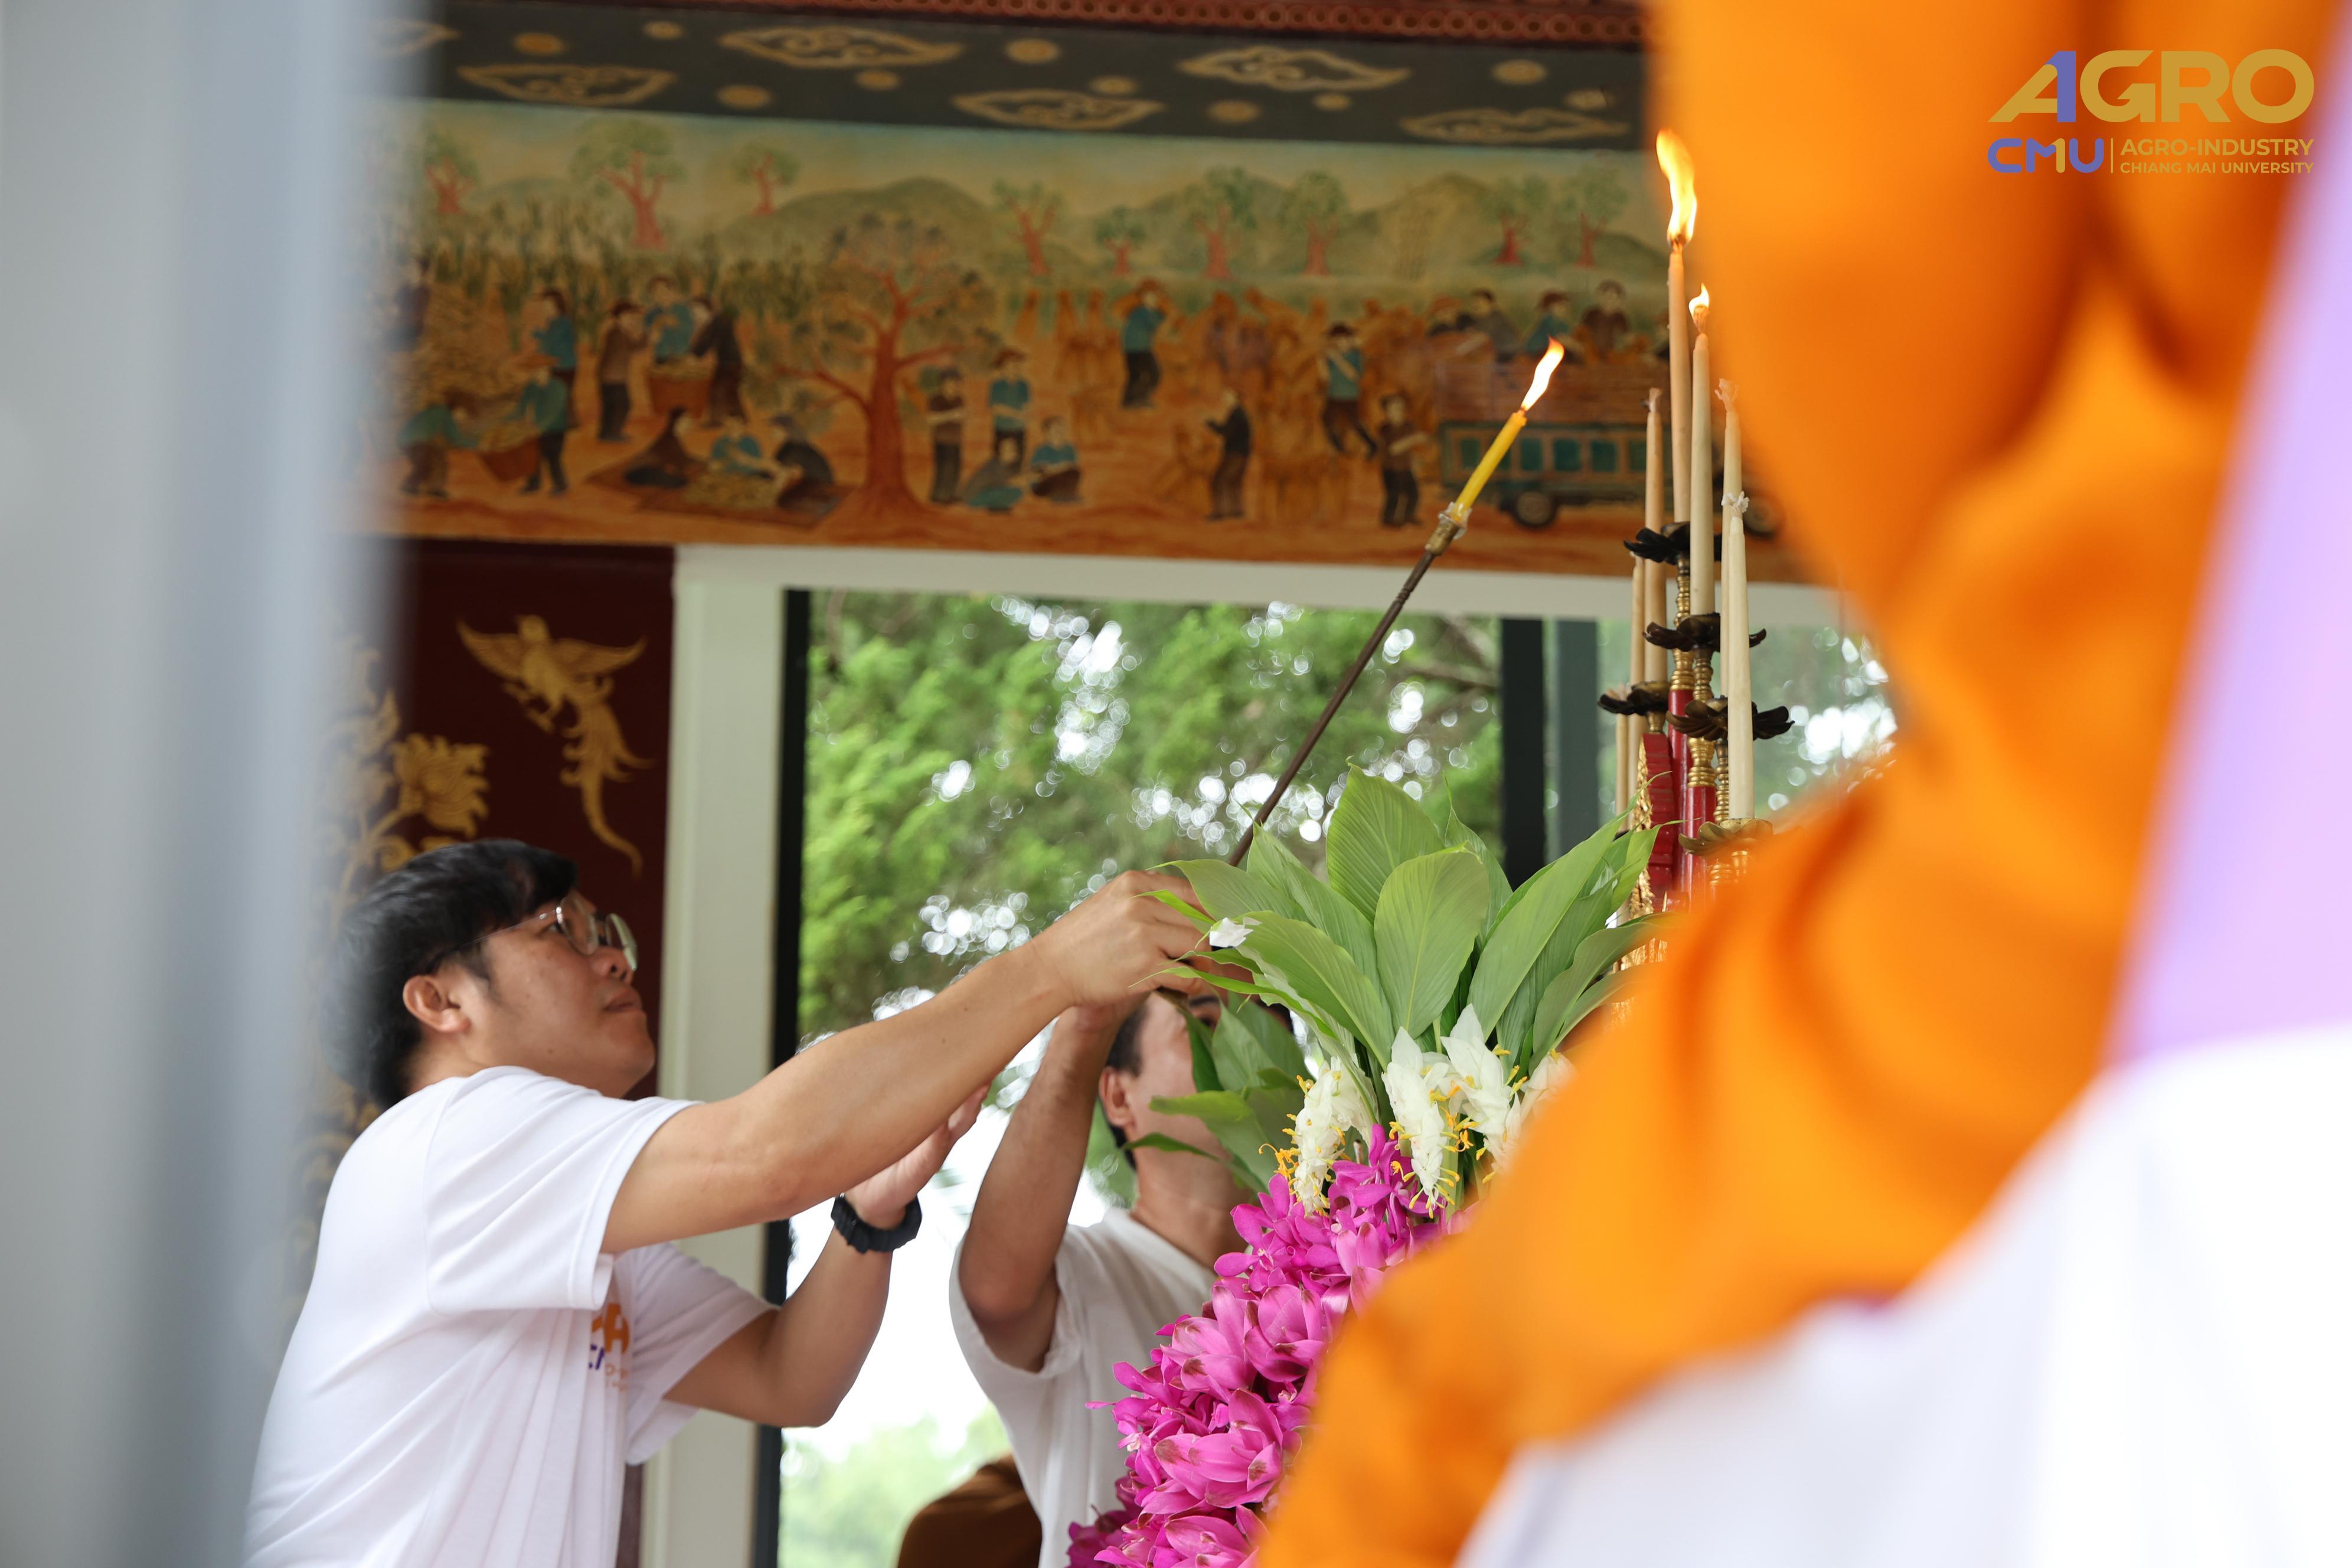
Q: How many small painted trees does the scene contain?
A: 9